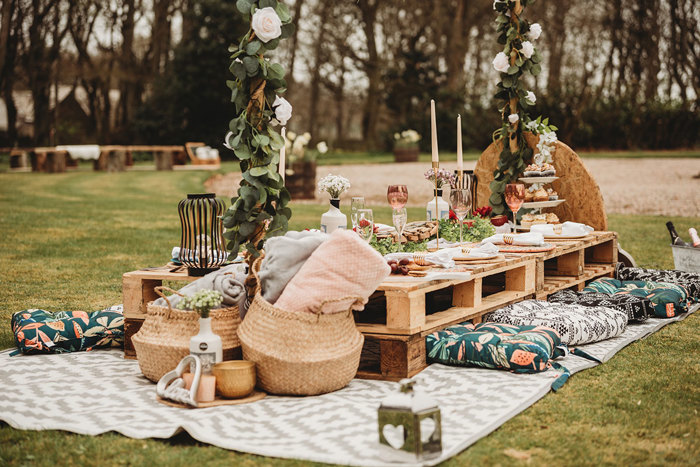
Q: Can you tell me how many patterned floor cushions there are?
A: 6